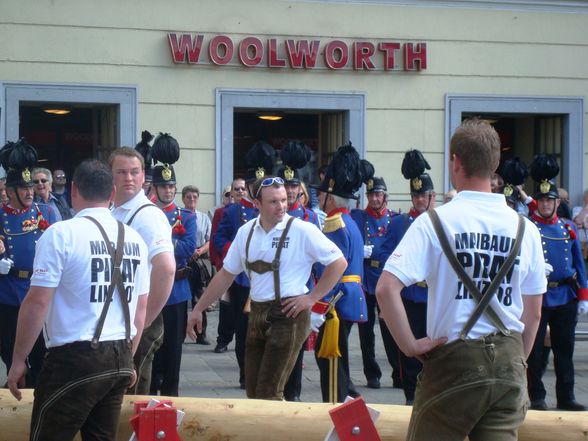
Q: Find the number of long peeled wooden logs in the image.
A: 1